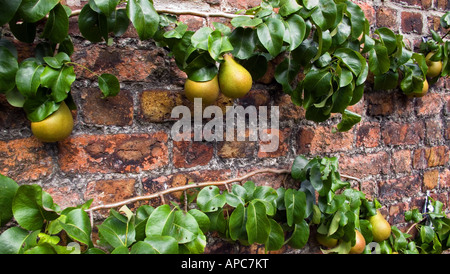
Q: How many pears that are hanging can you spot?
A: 8